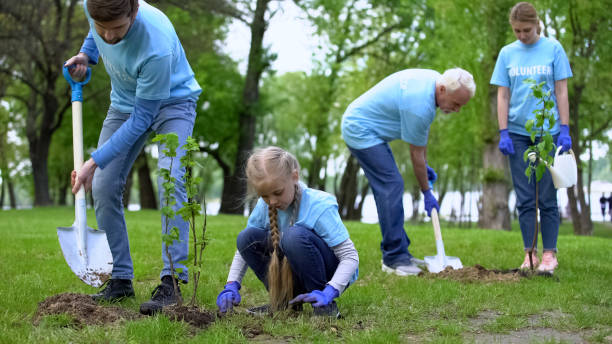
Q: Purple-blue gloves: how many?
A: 6